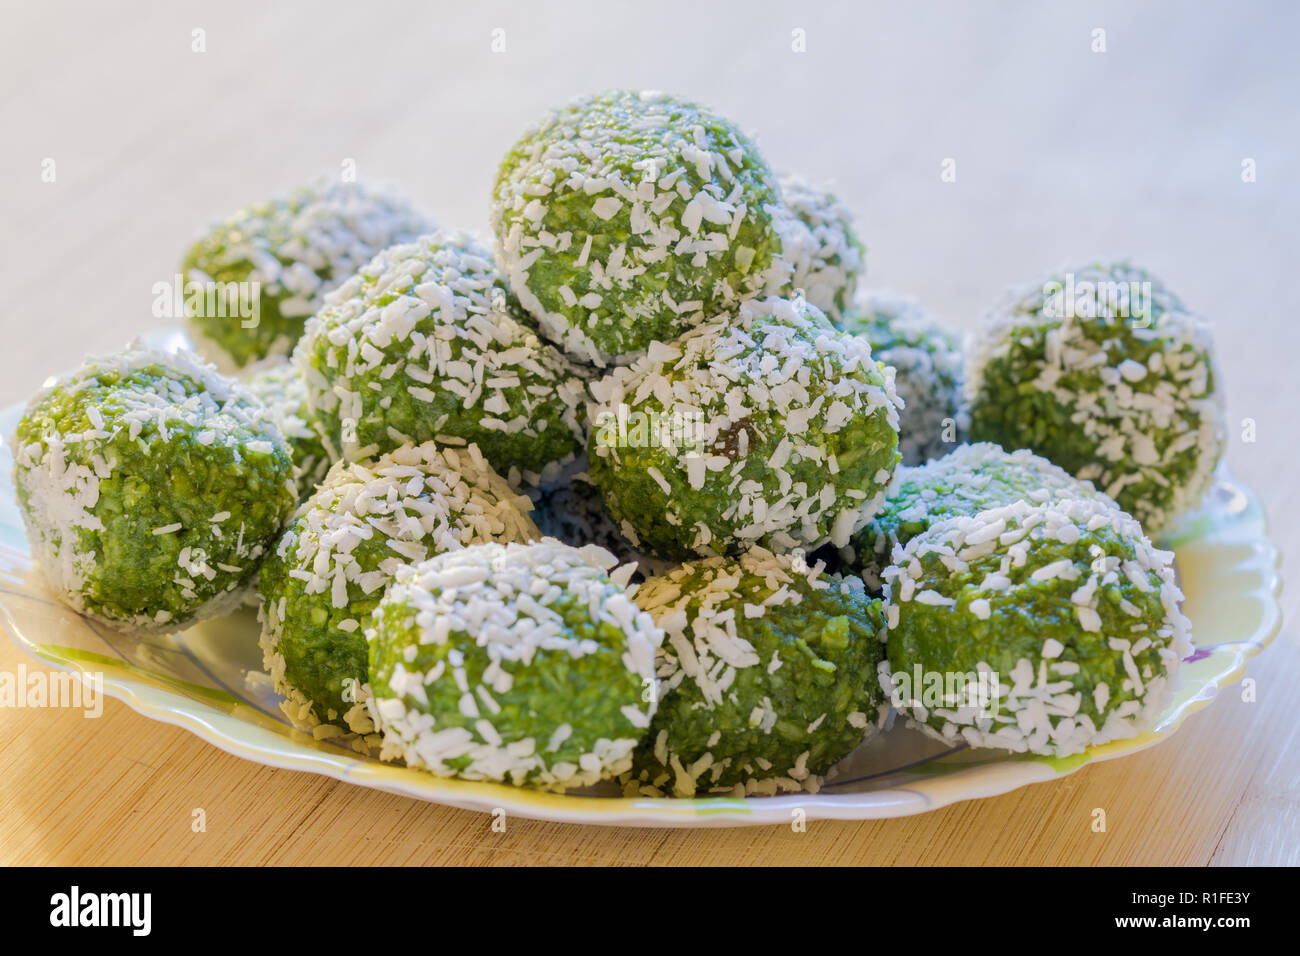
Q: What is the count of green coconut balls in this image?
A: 14